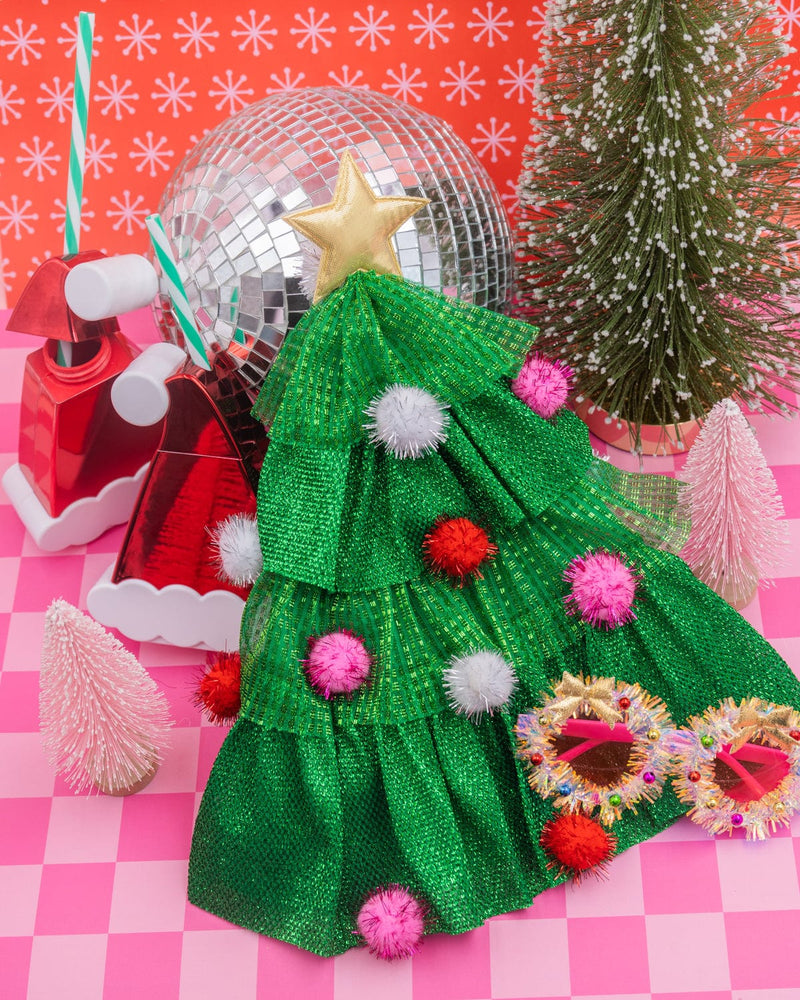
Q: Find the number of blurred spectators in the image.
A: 0